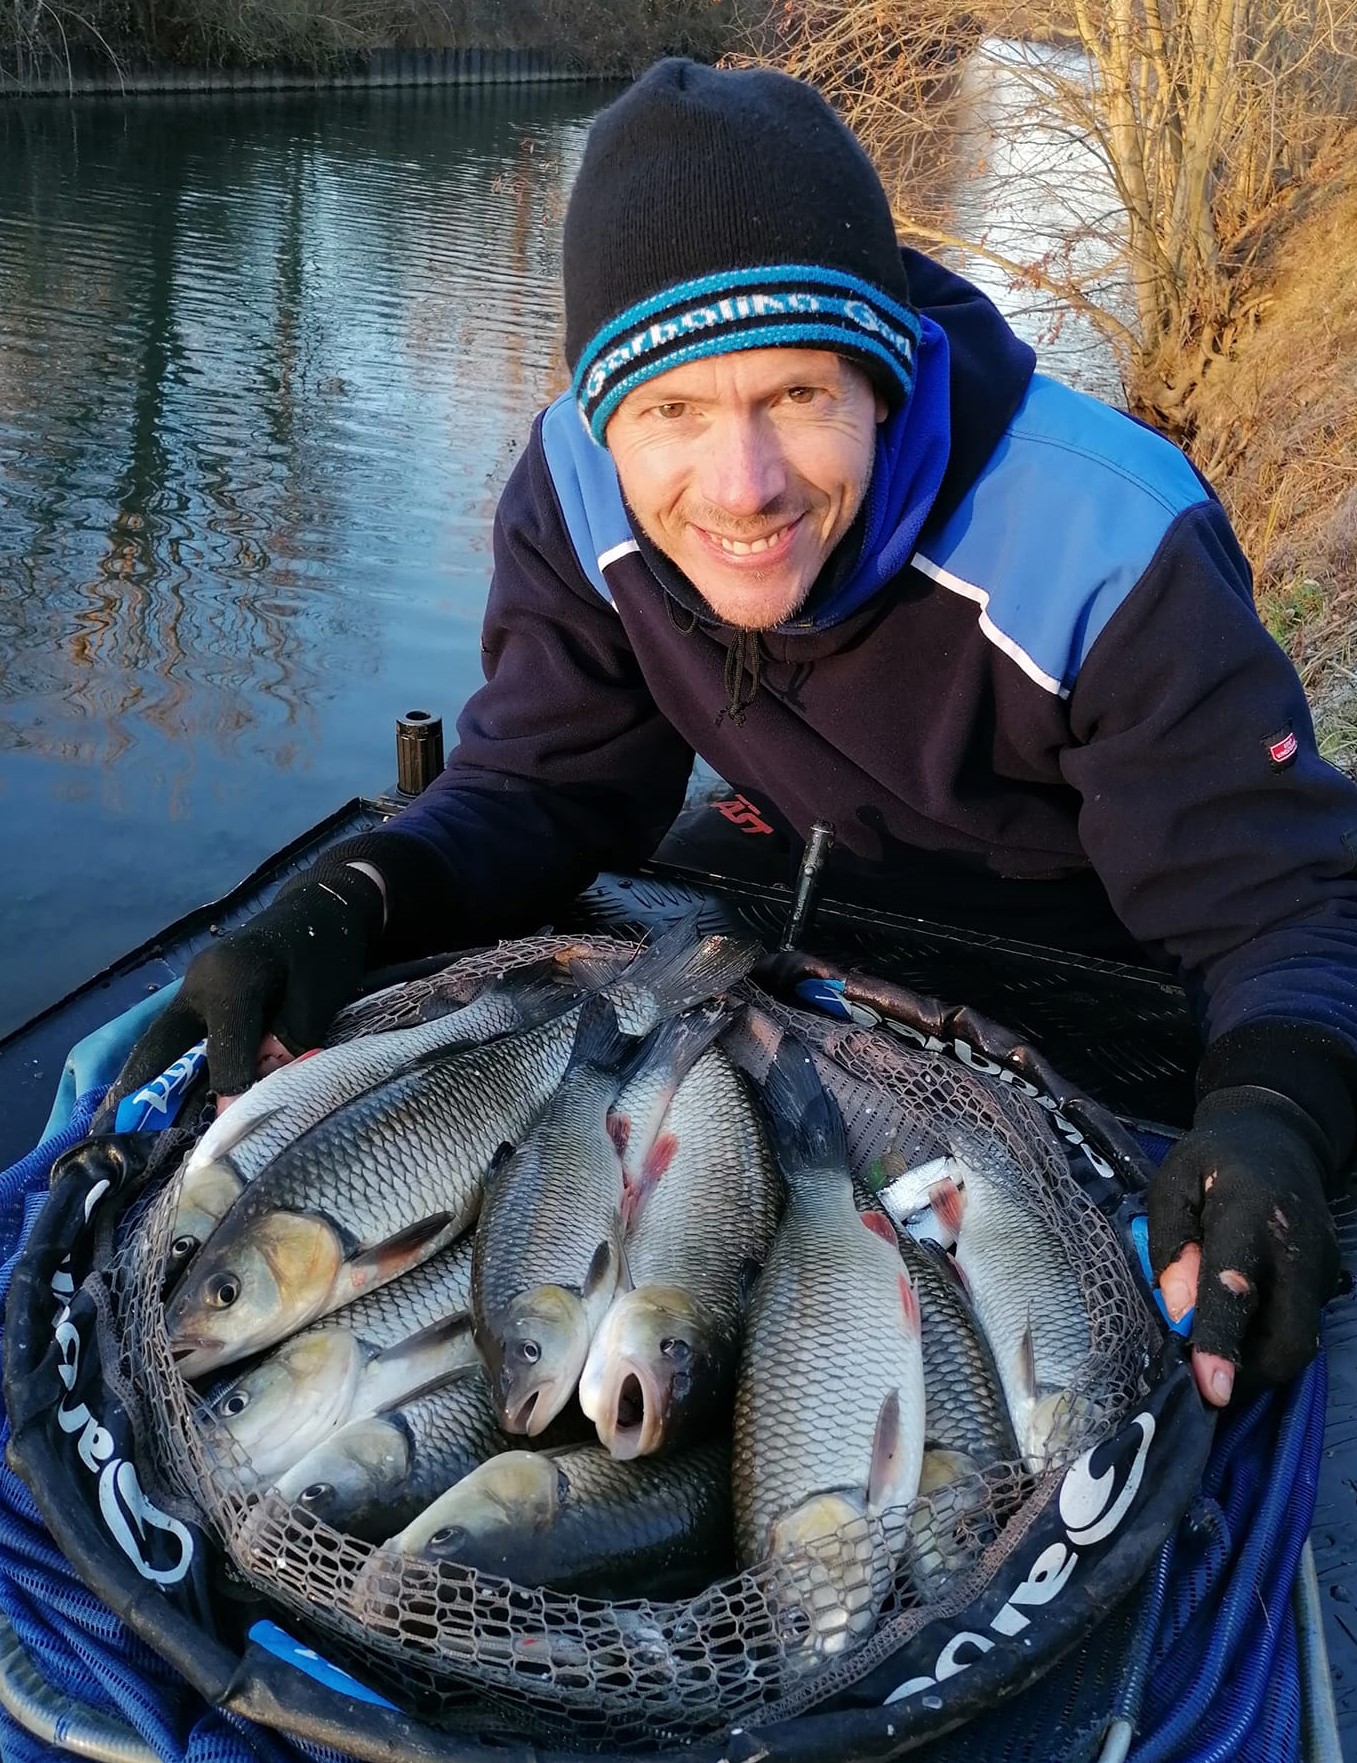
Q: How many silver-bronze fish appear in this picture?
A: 10